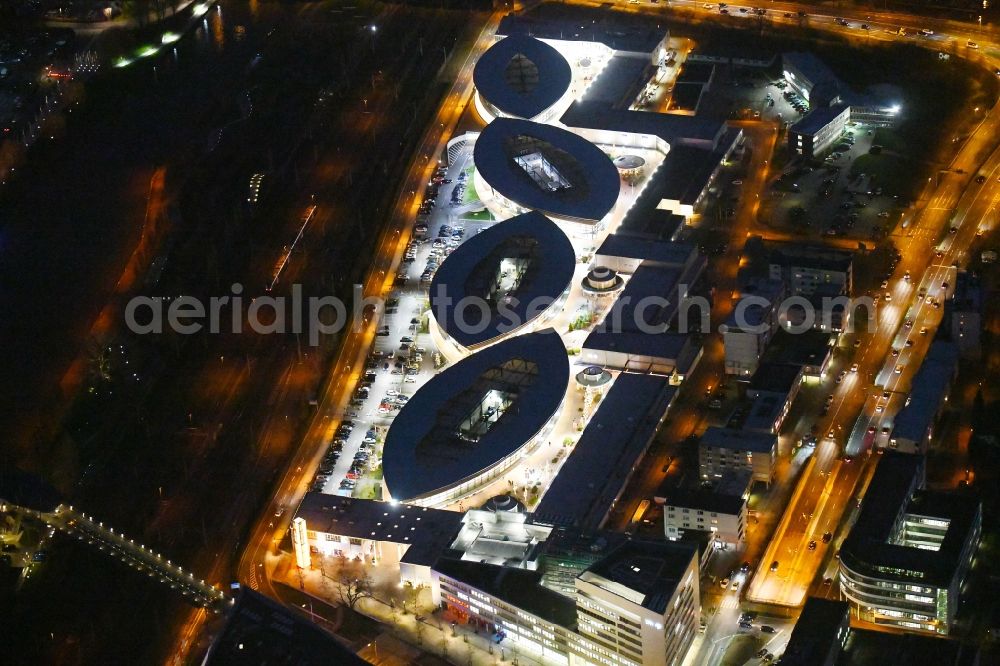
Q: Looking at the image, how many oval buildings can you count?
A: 4